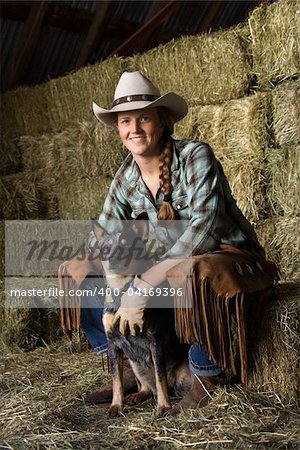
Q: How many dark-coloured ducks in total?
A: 0